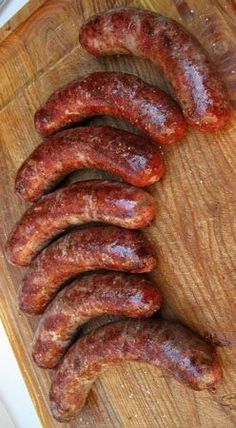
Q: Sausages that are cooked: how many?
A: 7